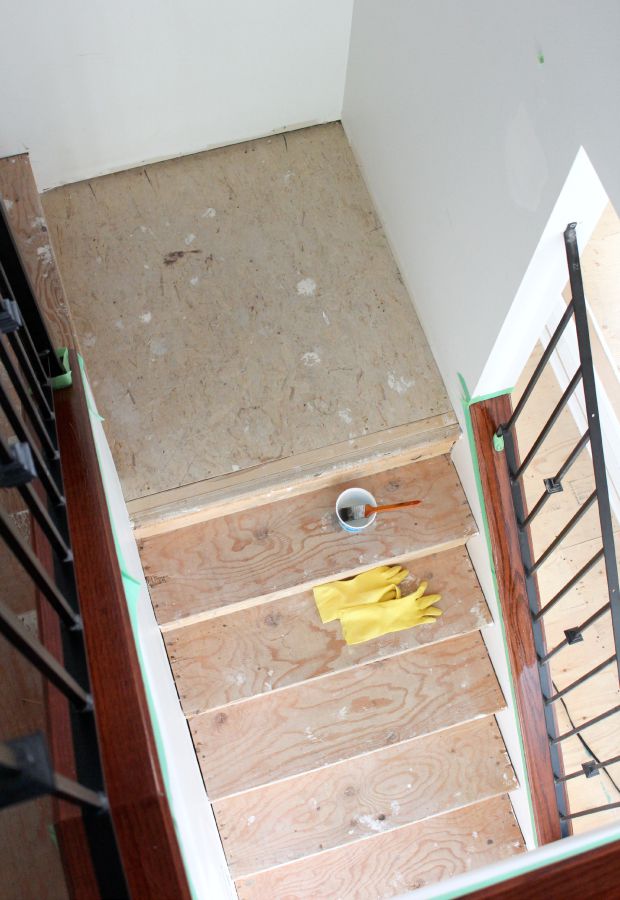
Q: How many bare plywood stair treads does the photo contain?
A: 5